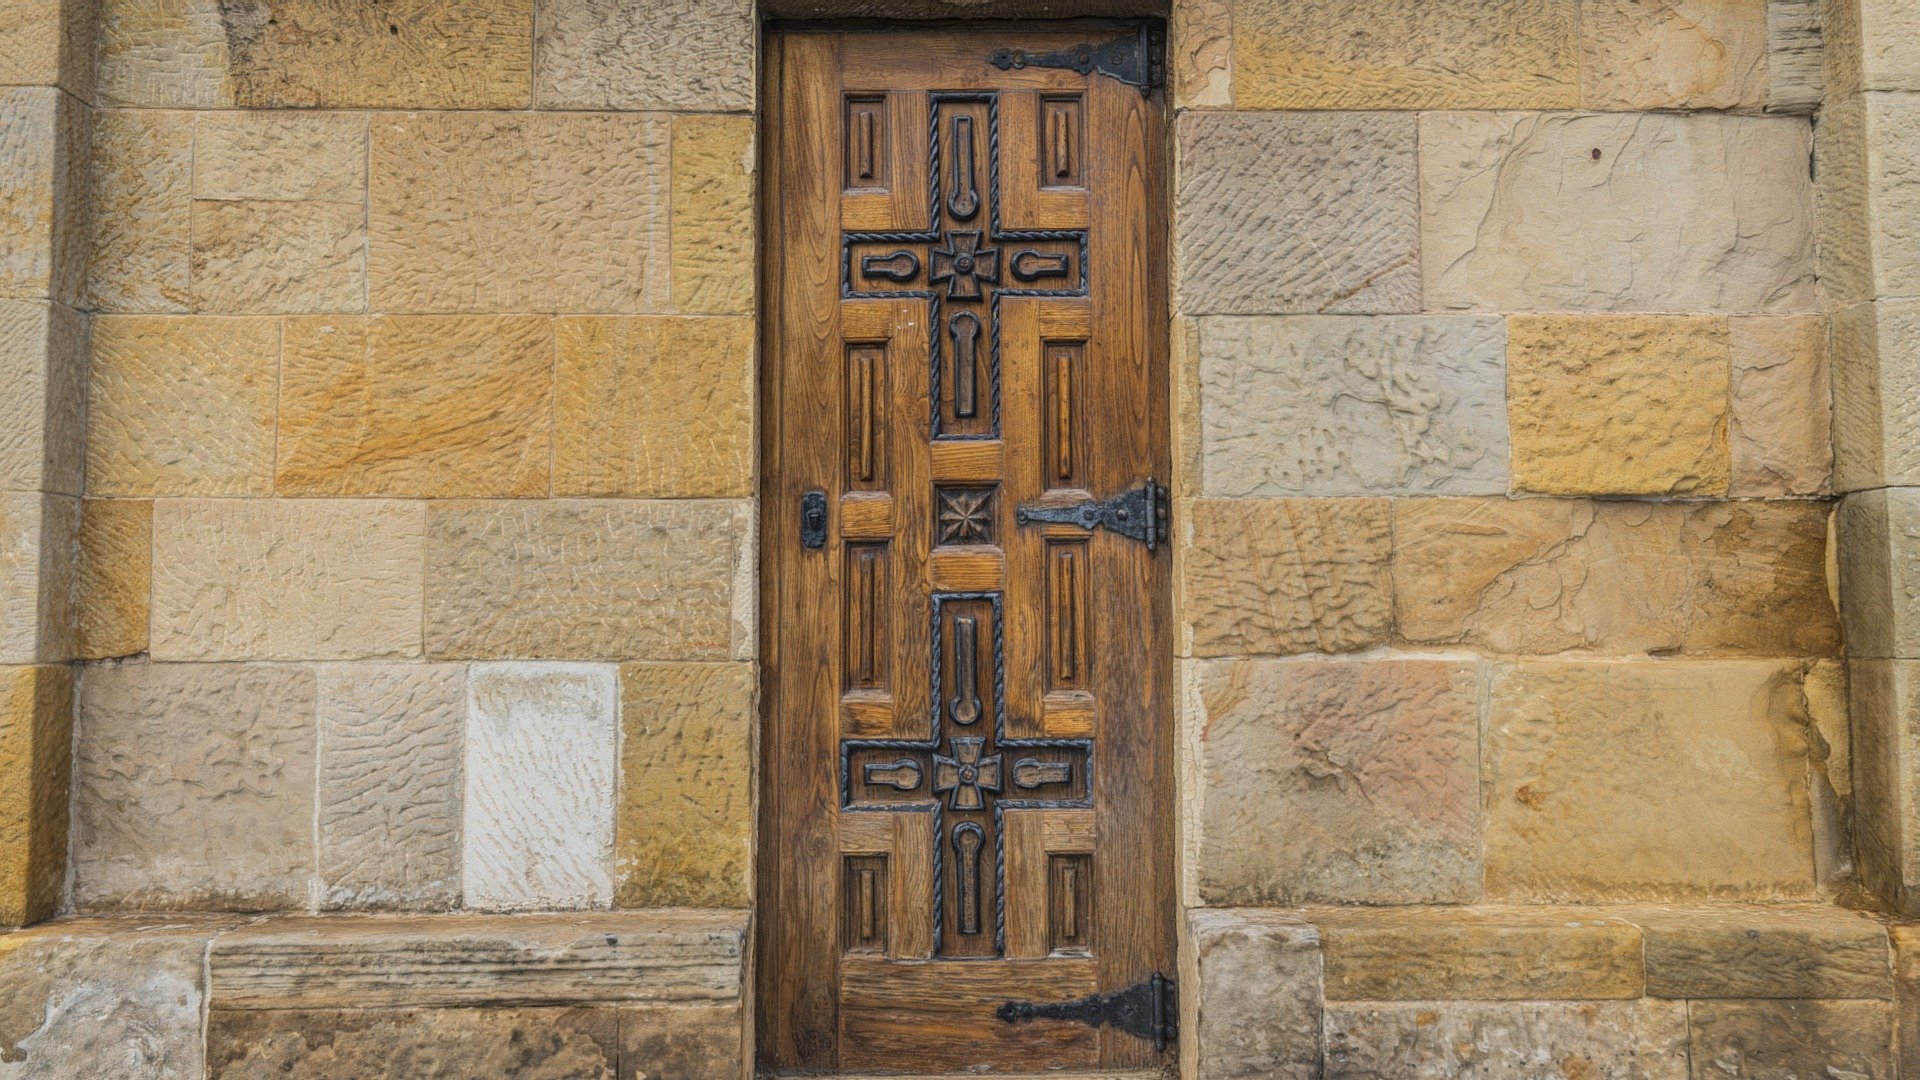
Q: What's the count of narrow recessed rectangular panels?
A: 8